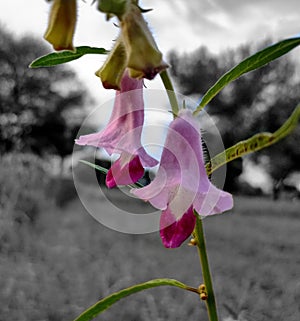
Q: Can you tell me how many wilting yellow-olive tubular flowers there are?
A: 3